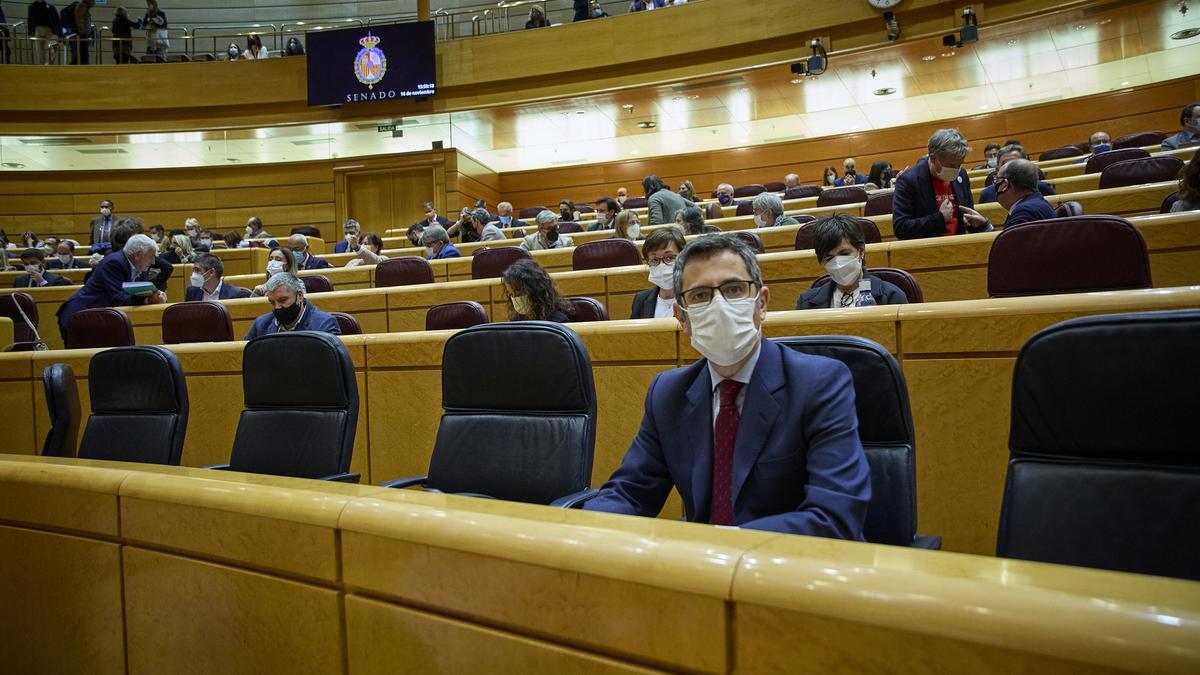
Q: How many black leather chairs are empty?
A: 5